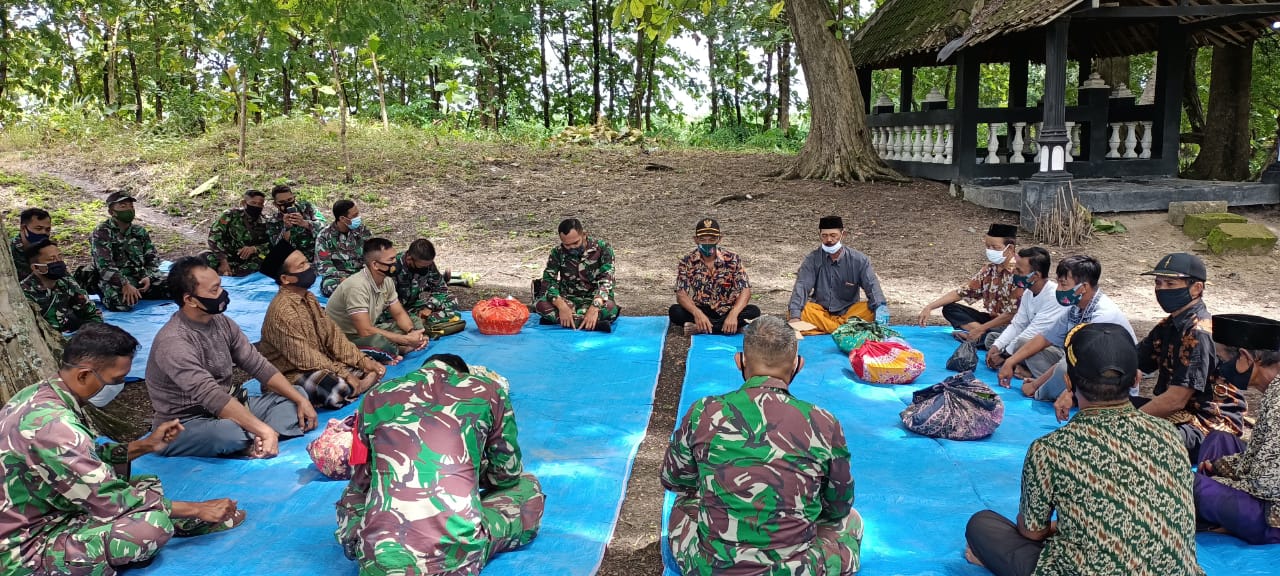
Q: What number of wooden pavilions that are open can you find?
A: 1